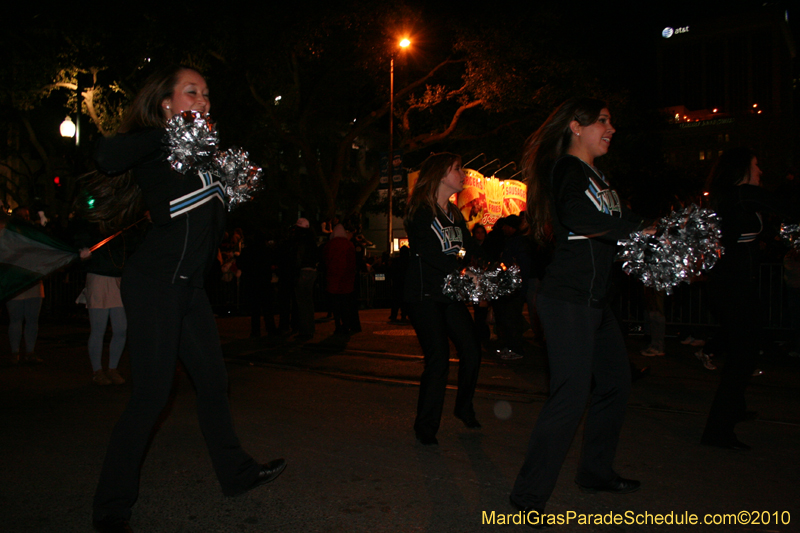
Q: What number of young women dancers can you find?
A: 4